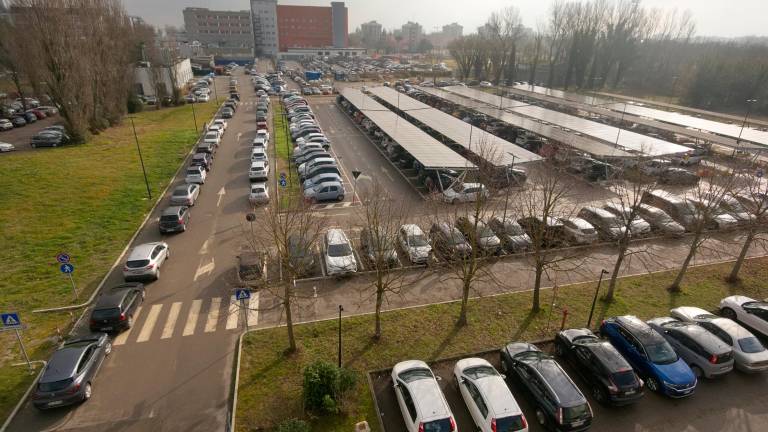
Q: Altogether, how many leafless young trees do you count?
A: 7